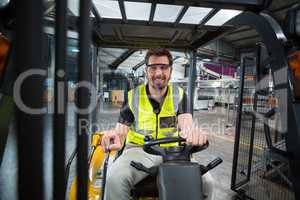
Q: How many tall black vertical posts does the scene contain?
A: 3